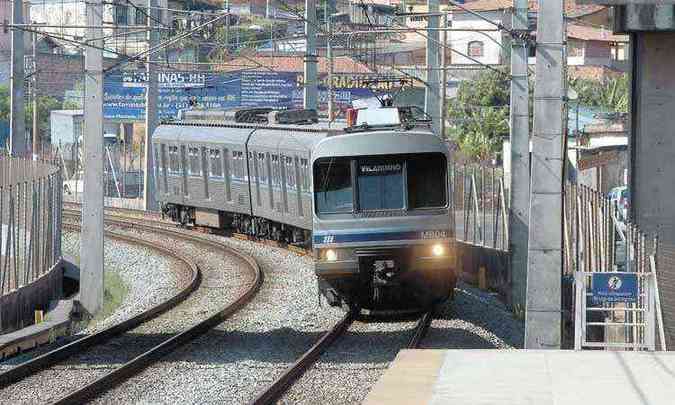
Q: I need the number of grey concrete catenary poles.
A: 7